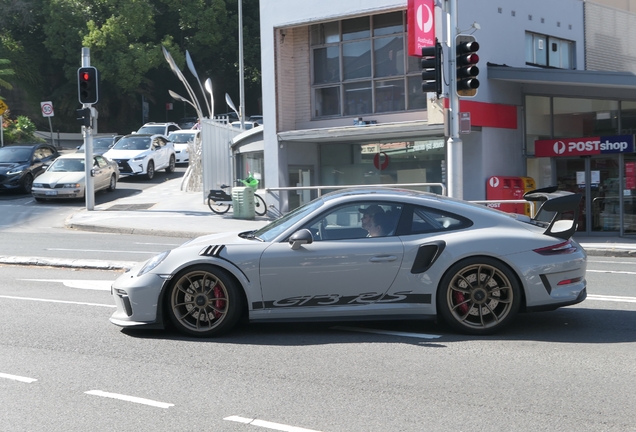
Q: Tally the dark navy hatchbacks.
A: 1